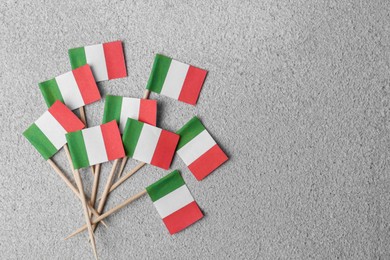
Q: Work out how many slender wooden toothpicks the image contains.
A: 9